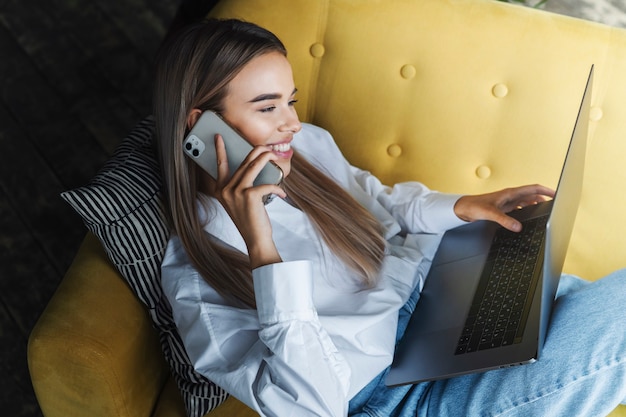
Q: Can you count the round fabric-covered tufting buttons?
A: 6